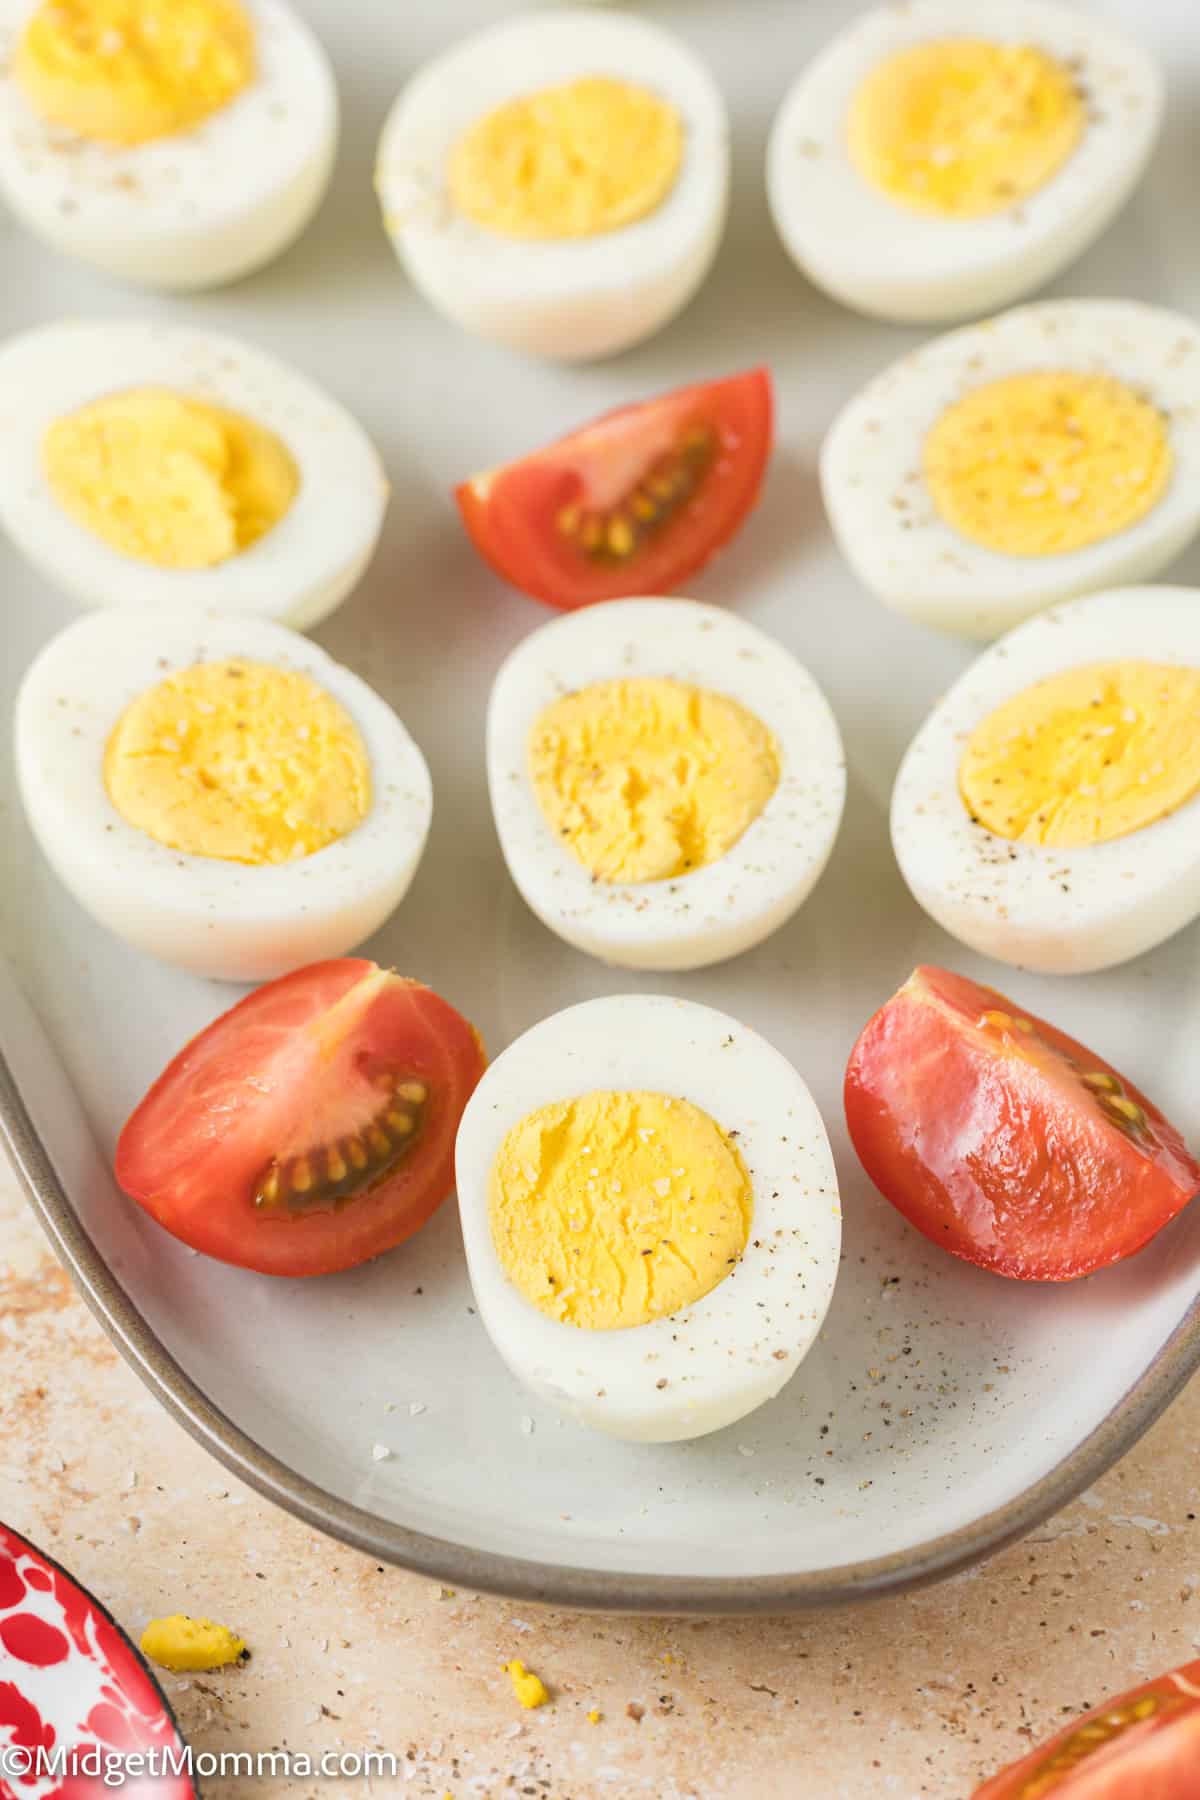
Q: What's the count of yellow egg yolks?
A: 9